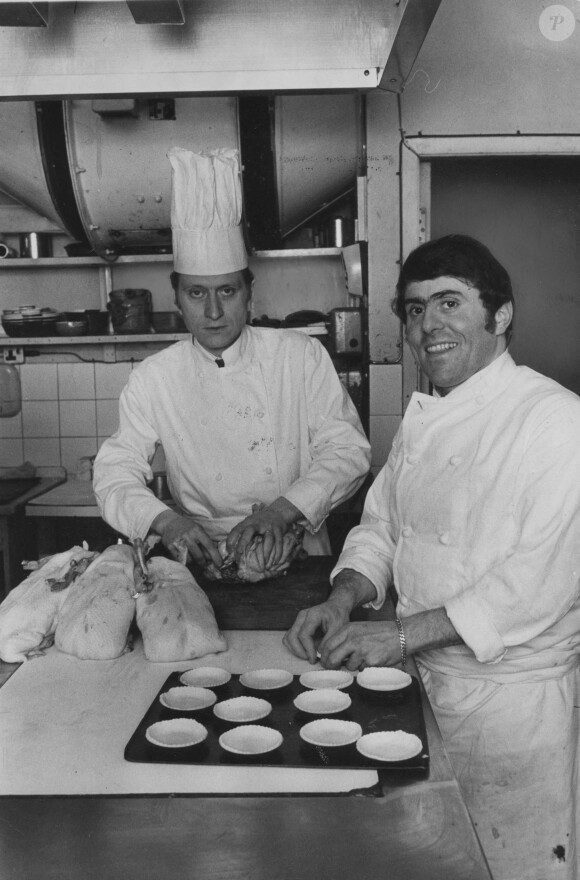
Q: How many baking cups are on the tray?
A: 11